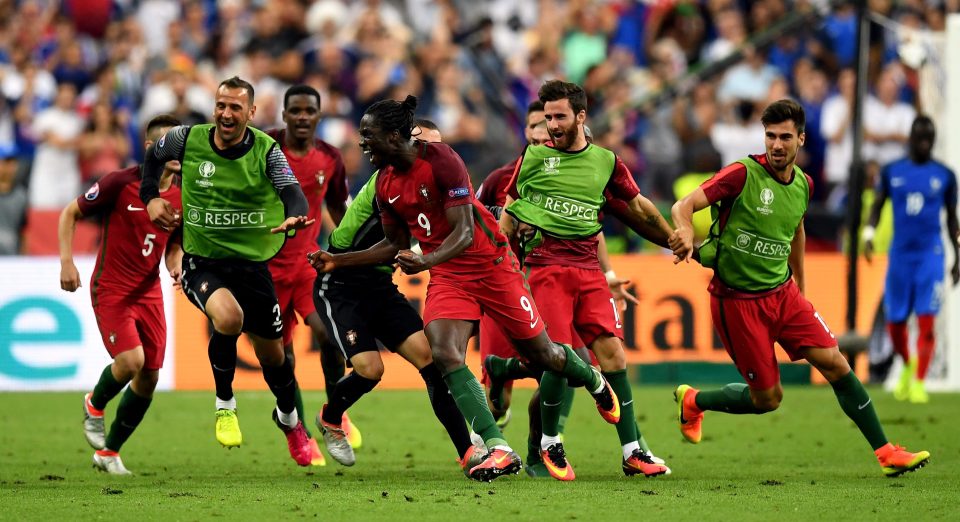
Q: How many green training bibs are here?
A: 4